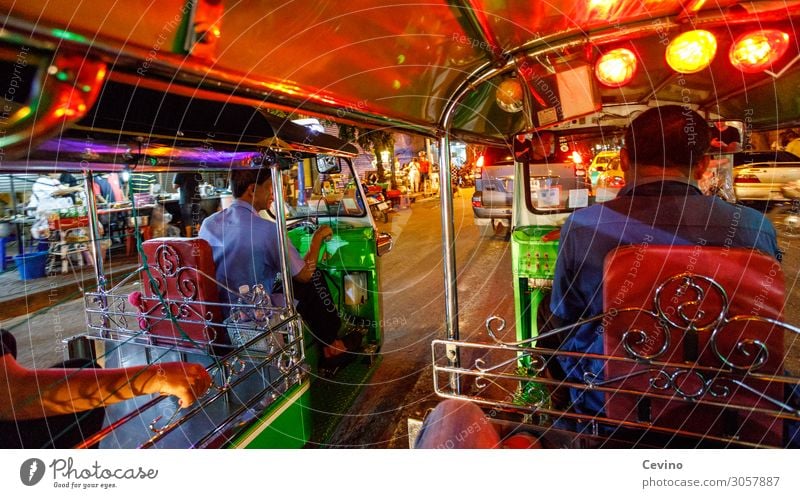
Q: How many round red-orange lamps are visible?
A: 3